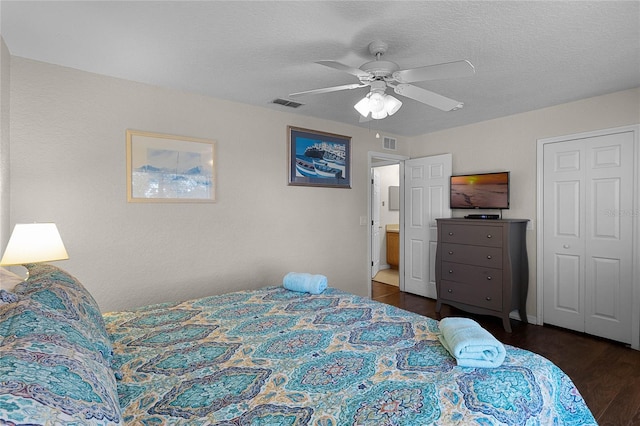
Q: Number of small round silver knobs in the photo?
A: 8